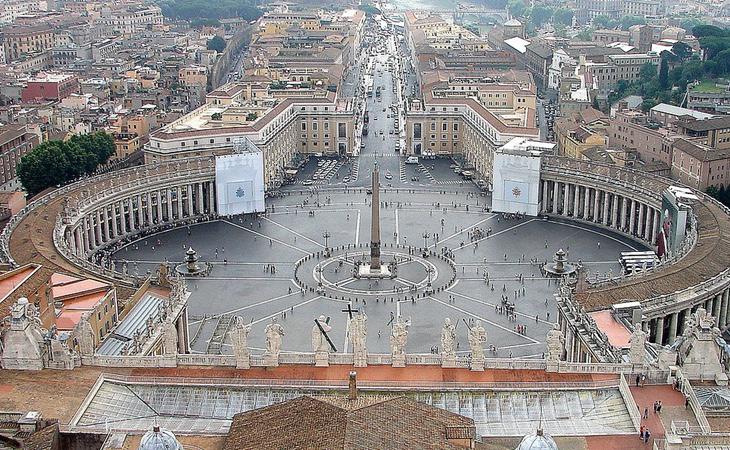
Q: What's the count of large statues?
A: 11